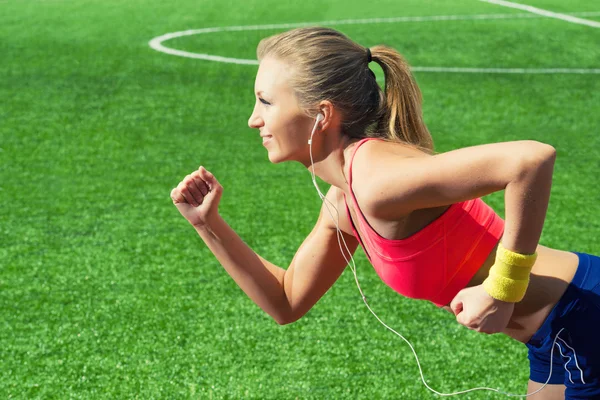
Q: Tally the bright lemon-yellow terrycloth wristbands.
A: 1